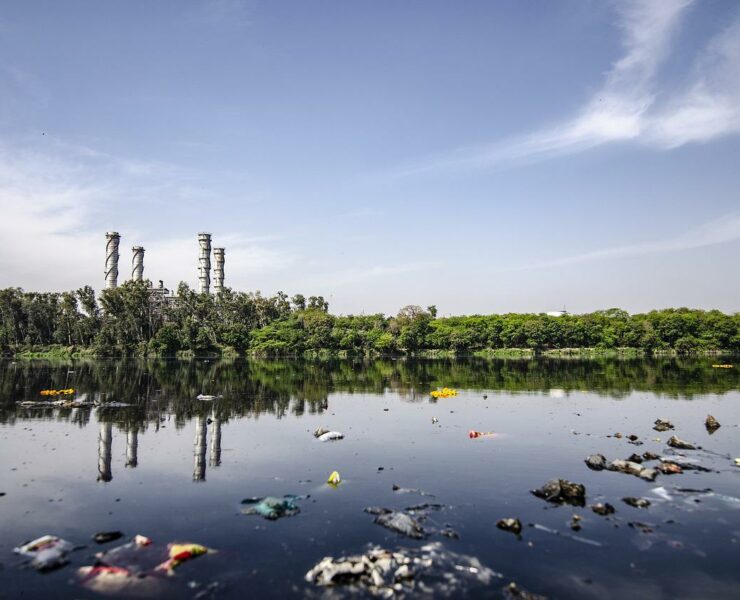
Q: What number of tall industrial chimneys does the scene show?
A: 4